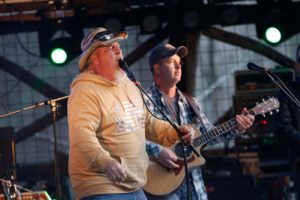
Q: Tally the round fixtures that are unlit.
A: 4